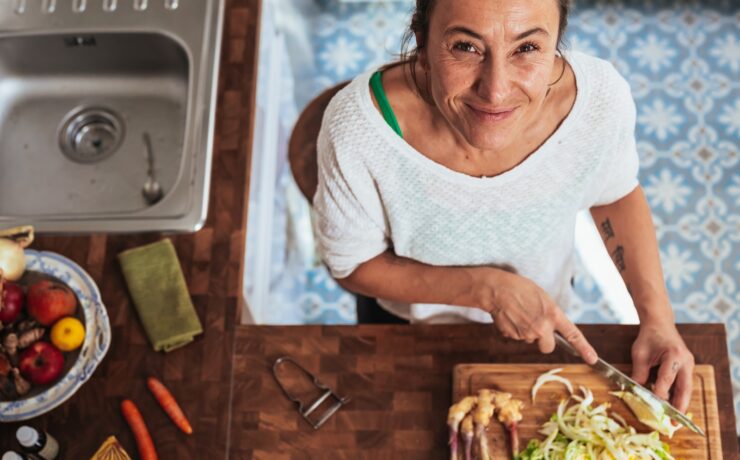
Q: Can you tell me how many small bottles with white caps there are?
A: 2